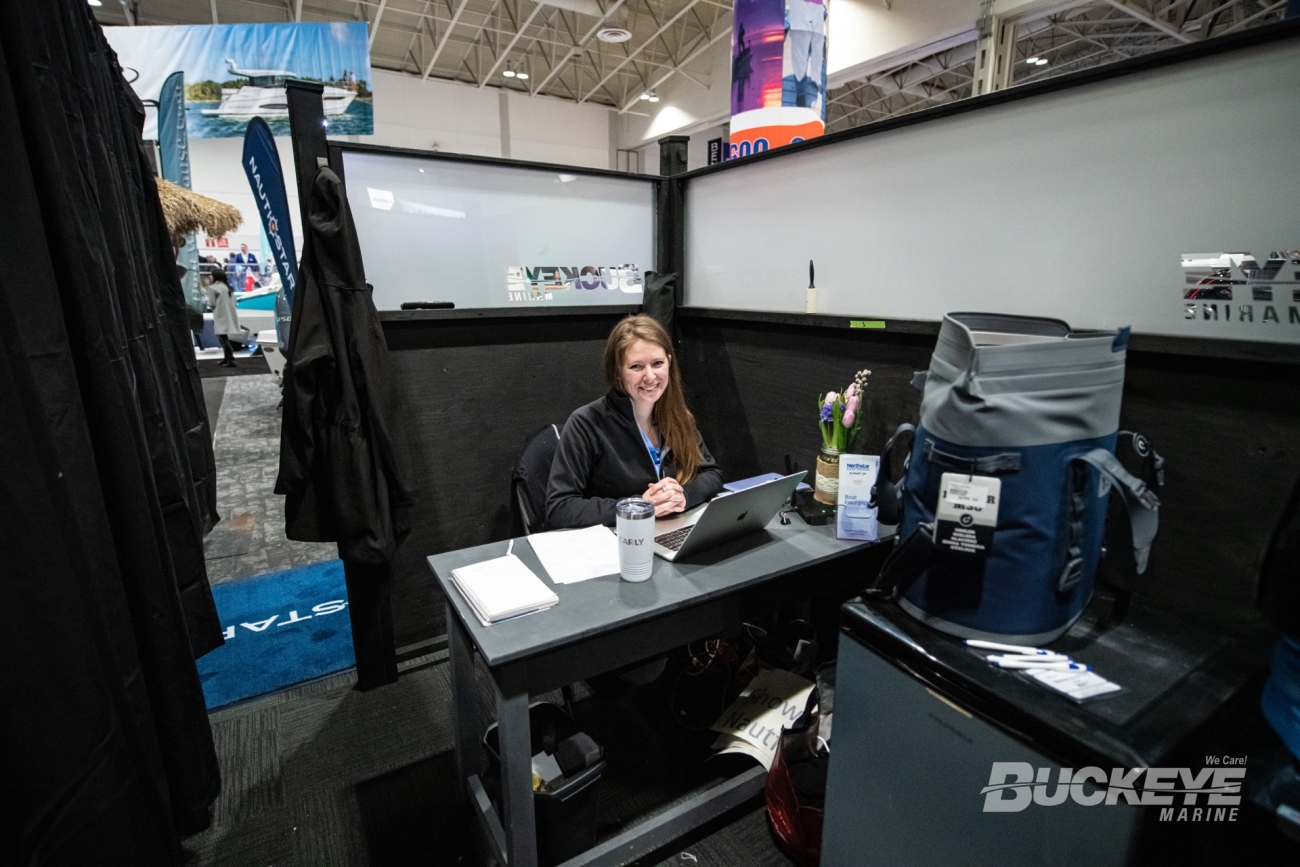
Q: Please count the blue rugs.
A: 1